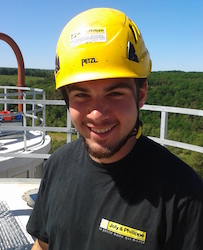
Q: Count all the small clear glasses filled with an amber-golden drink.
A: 0